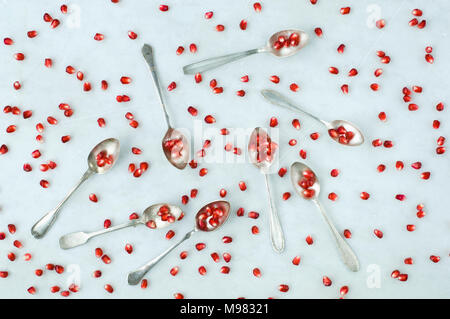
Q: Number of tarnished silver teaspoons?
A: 8